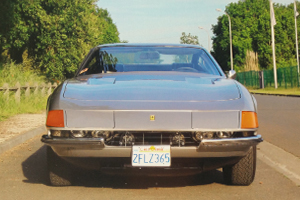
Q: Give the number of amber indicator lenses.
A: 2